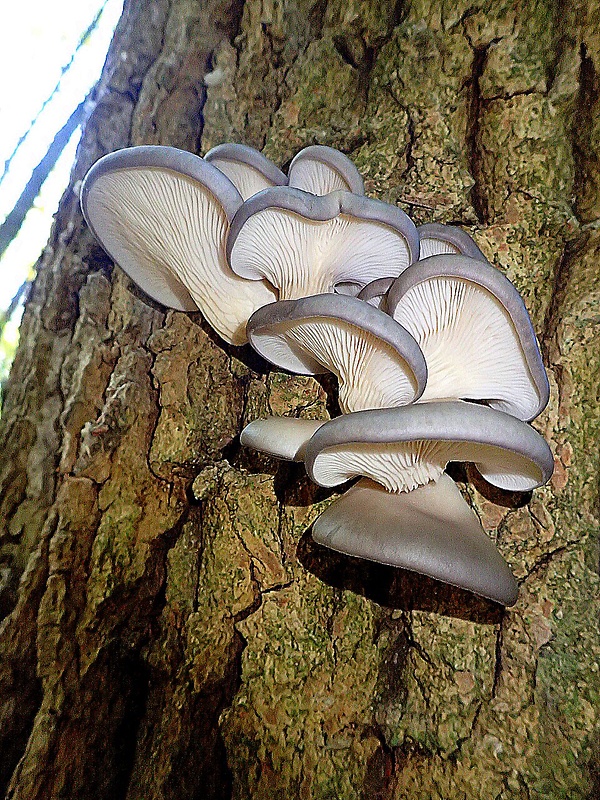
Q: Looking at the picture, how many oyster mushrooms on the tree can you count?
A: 11